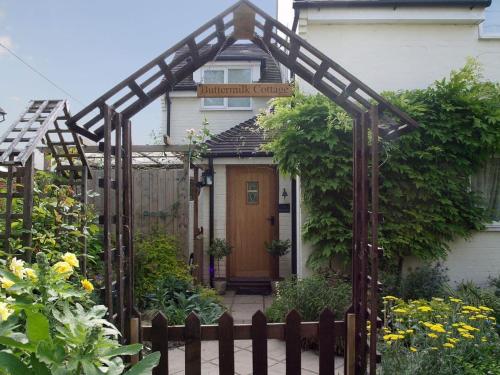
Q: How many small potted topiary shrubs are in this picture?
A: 2